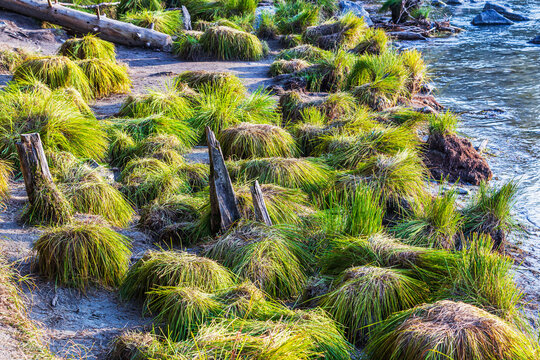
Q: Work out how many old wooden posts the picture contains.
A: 3